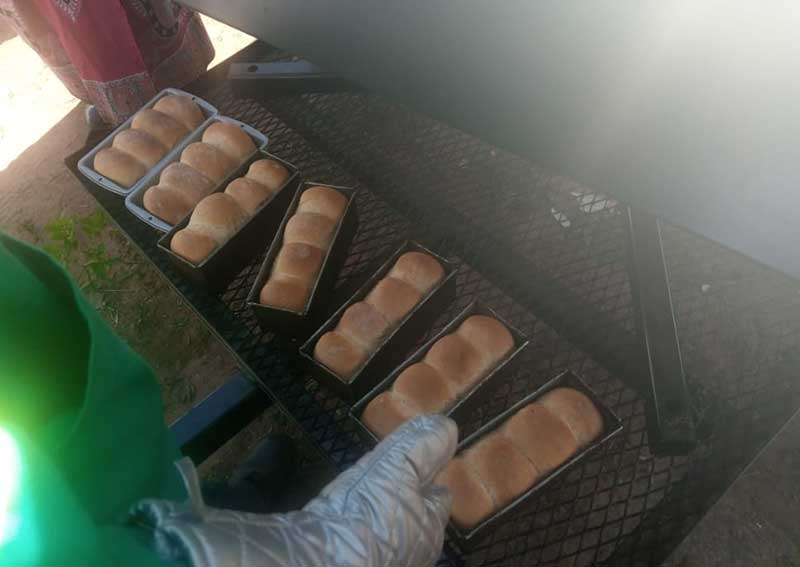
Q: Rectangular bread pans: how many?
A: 7